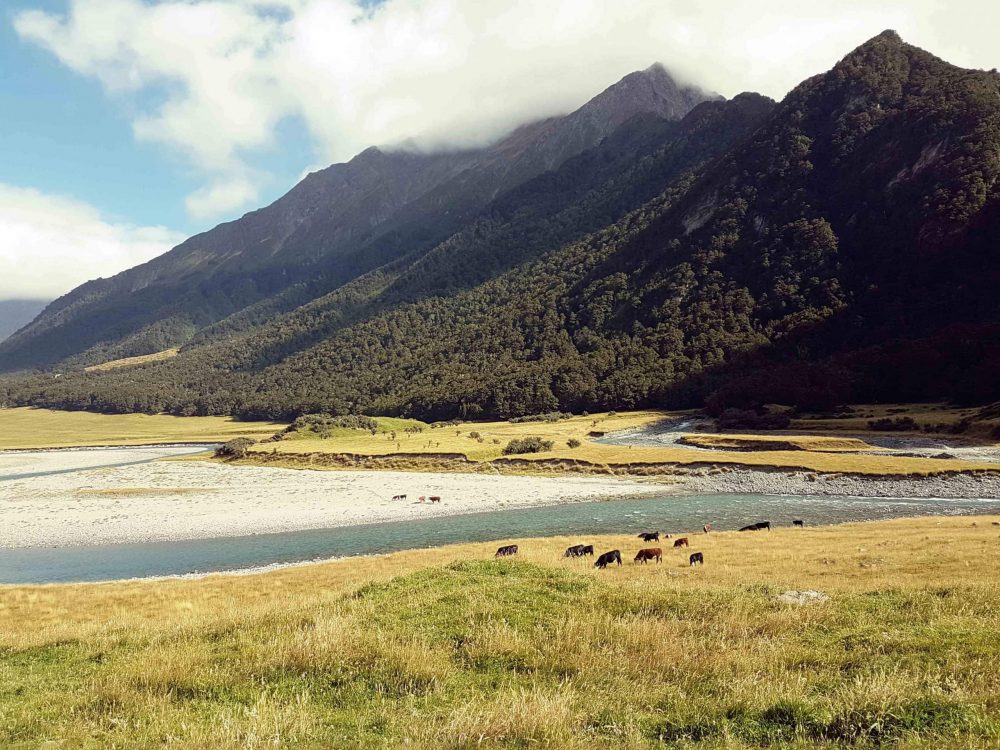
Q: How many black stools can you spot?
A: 0